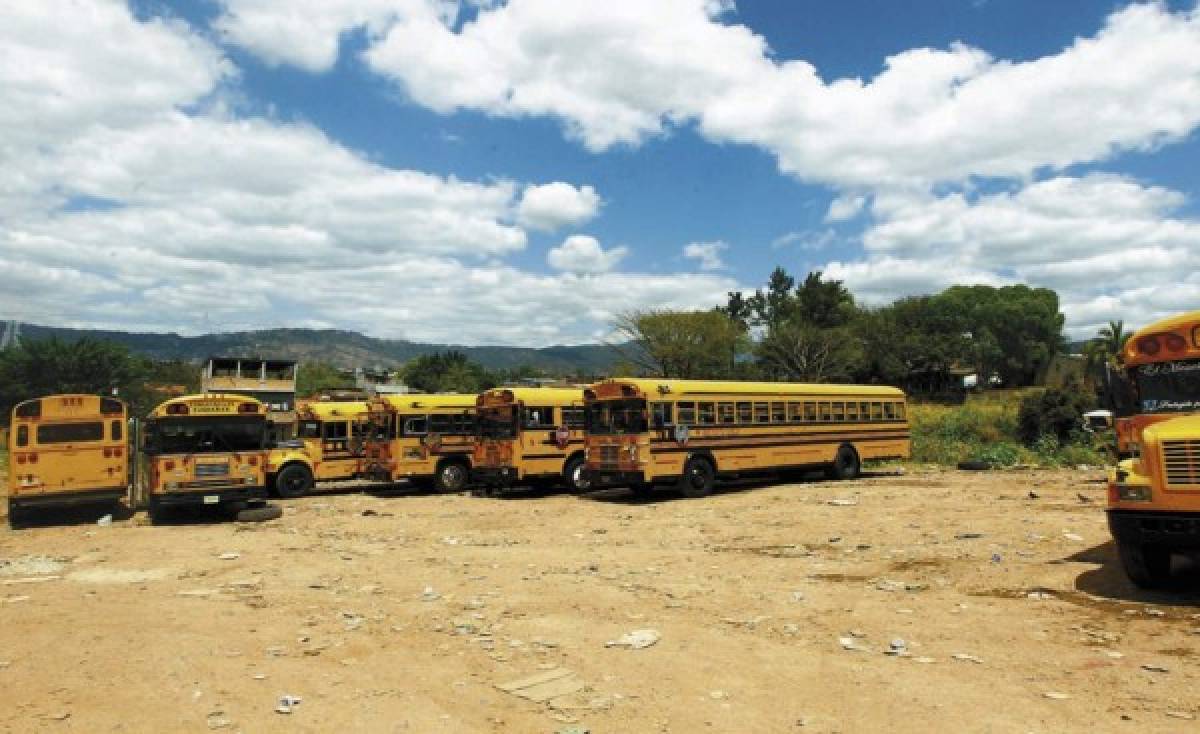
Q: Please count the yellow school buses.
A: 7